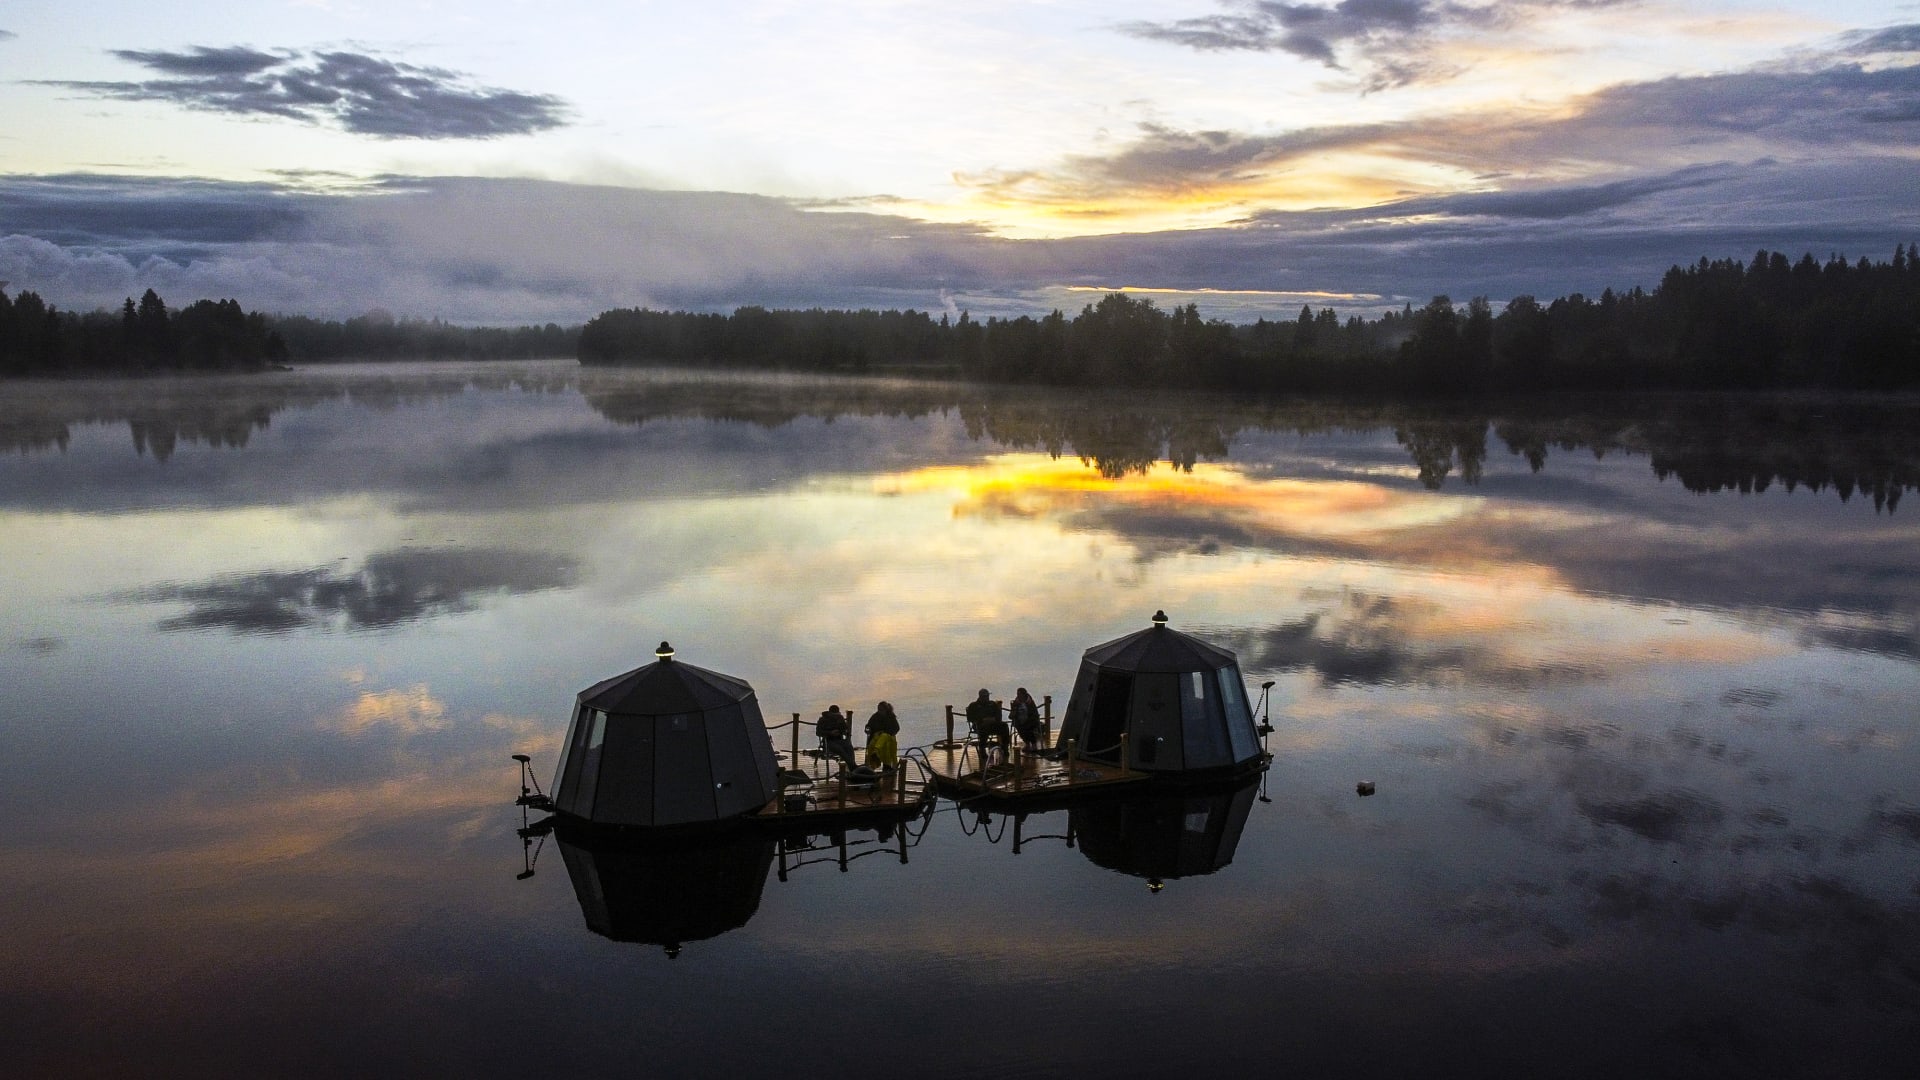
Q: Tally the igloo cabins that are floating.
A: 2